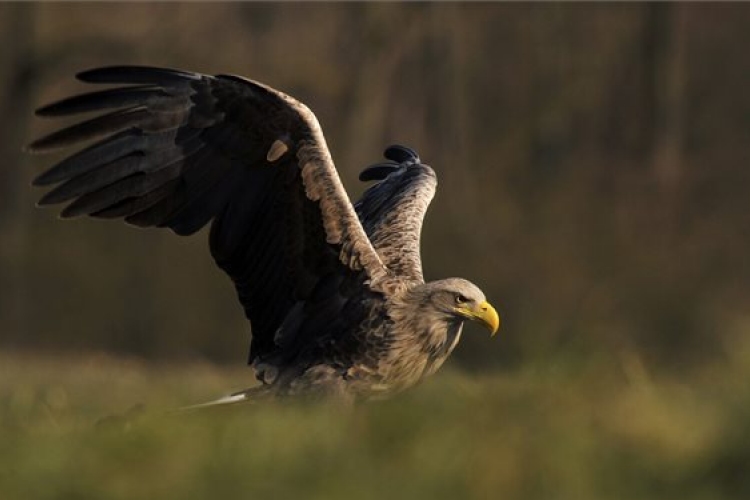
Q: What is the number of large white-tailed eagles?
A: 1